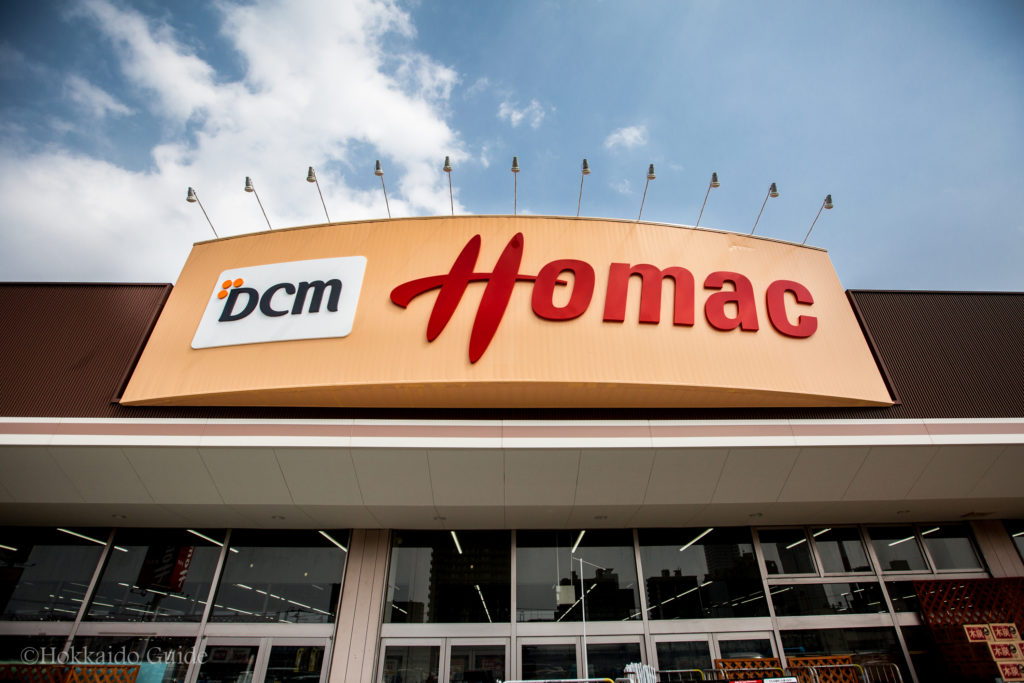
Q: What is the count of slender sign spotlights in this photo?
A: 11